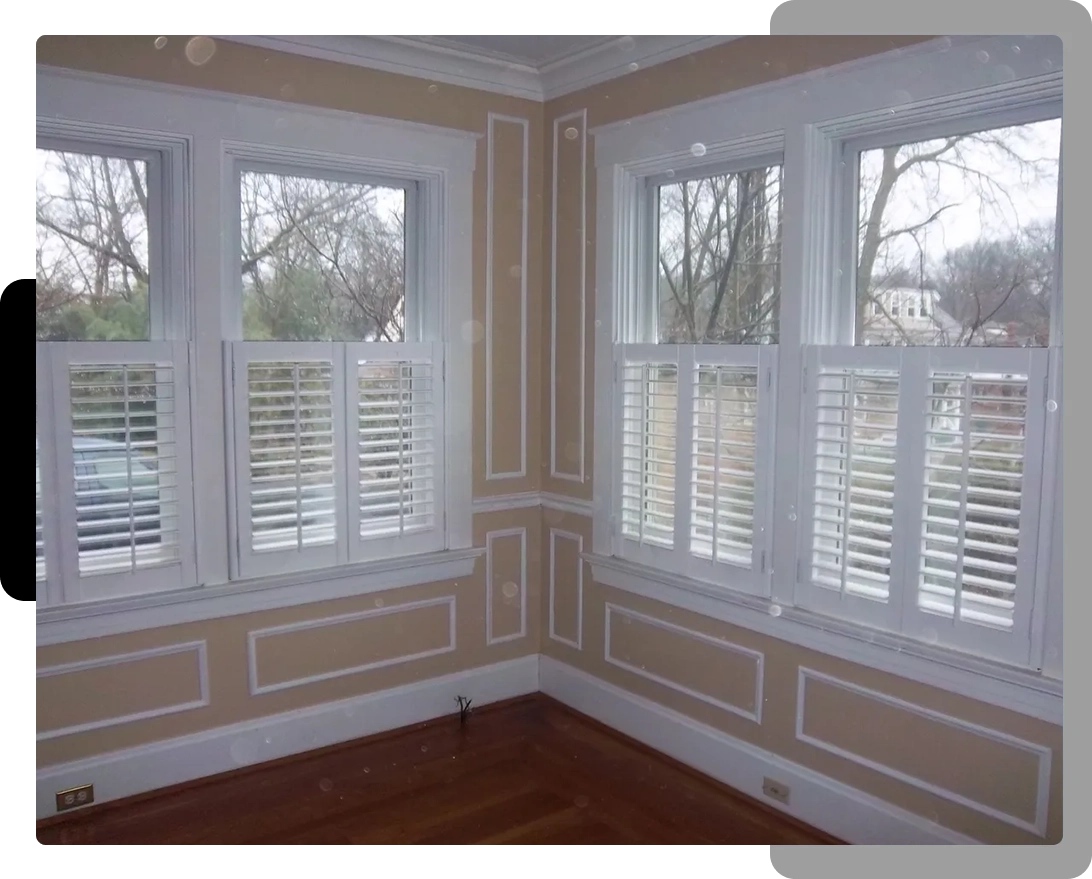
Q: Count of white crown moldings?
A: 2